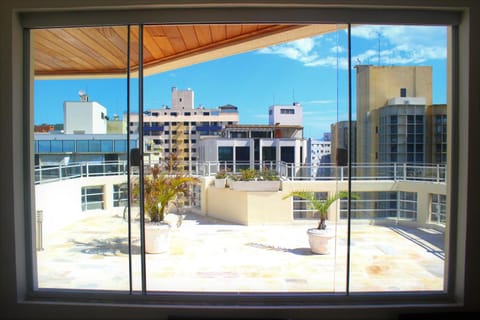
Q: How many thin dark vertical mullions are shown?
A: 3